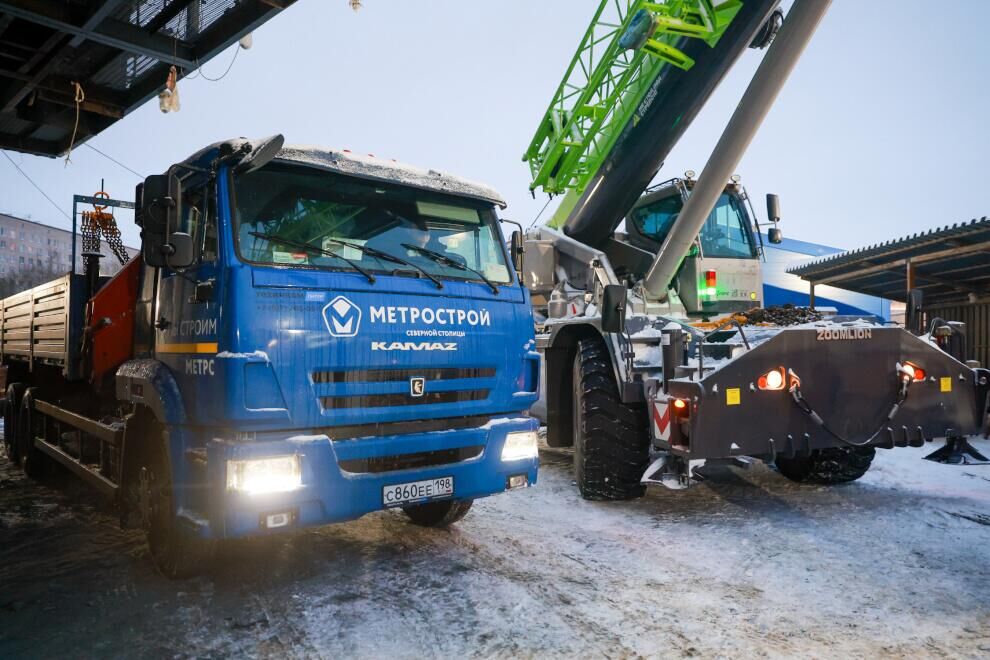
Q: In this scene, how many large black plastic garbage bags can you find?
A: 0